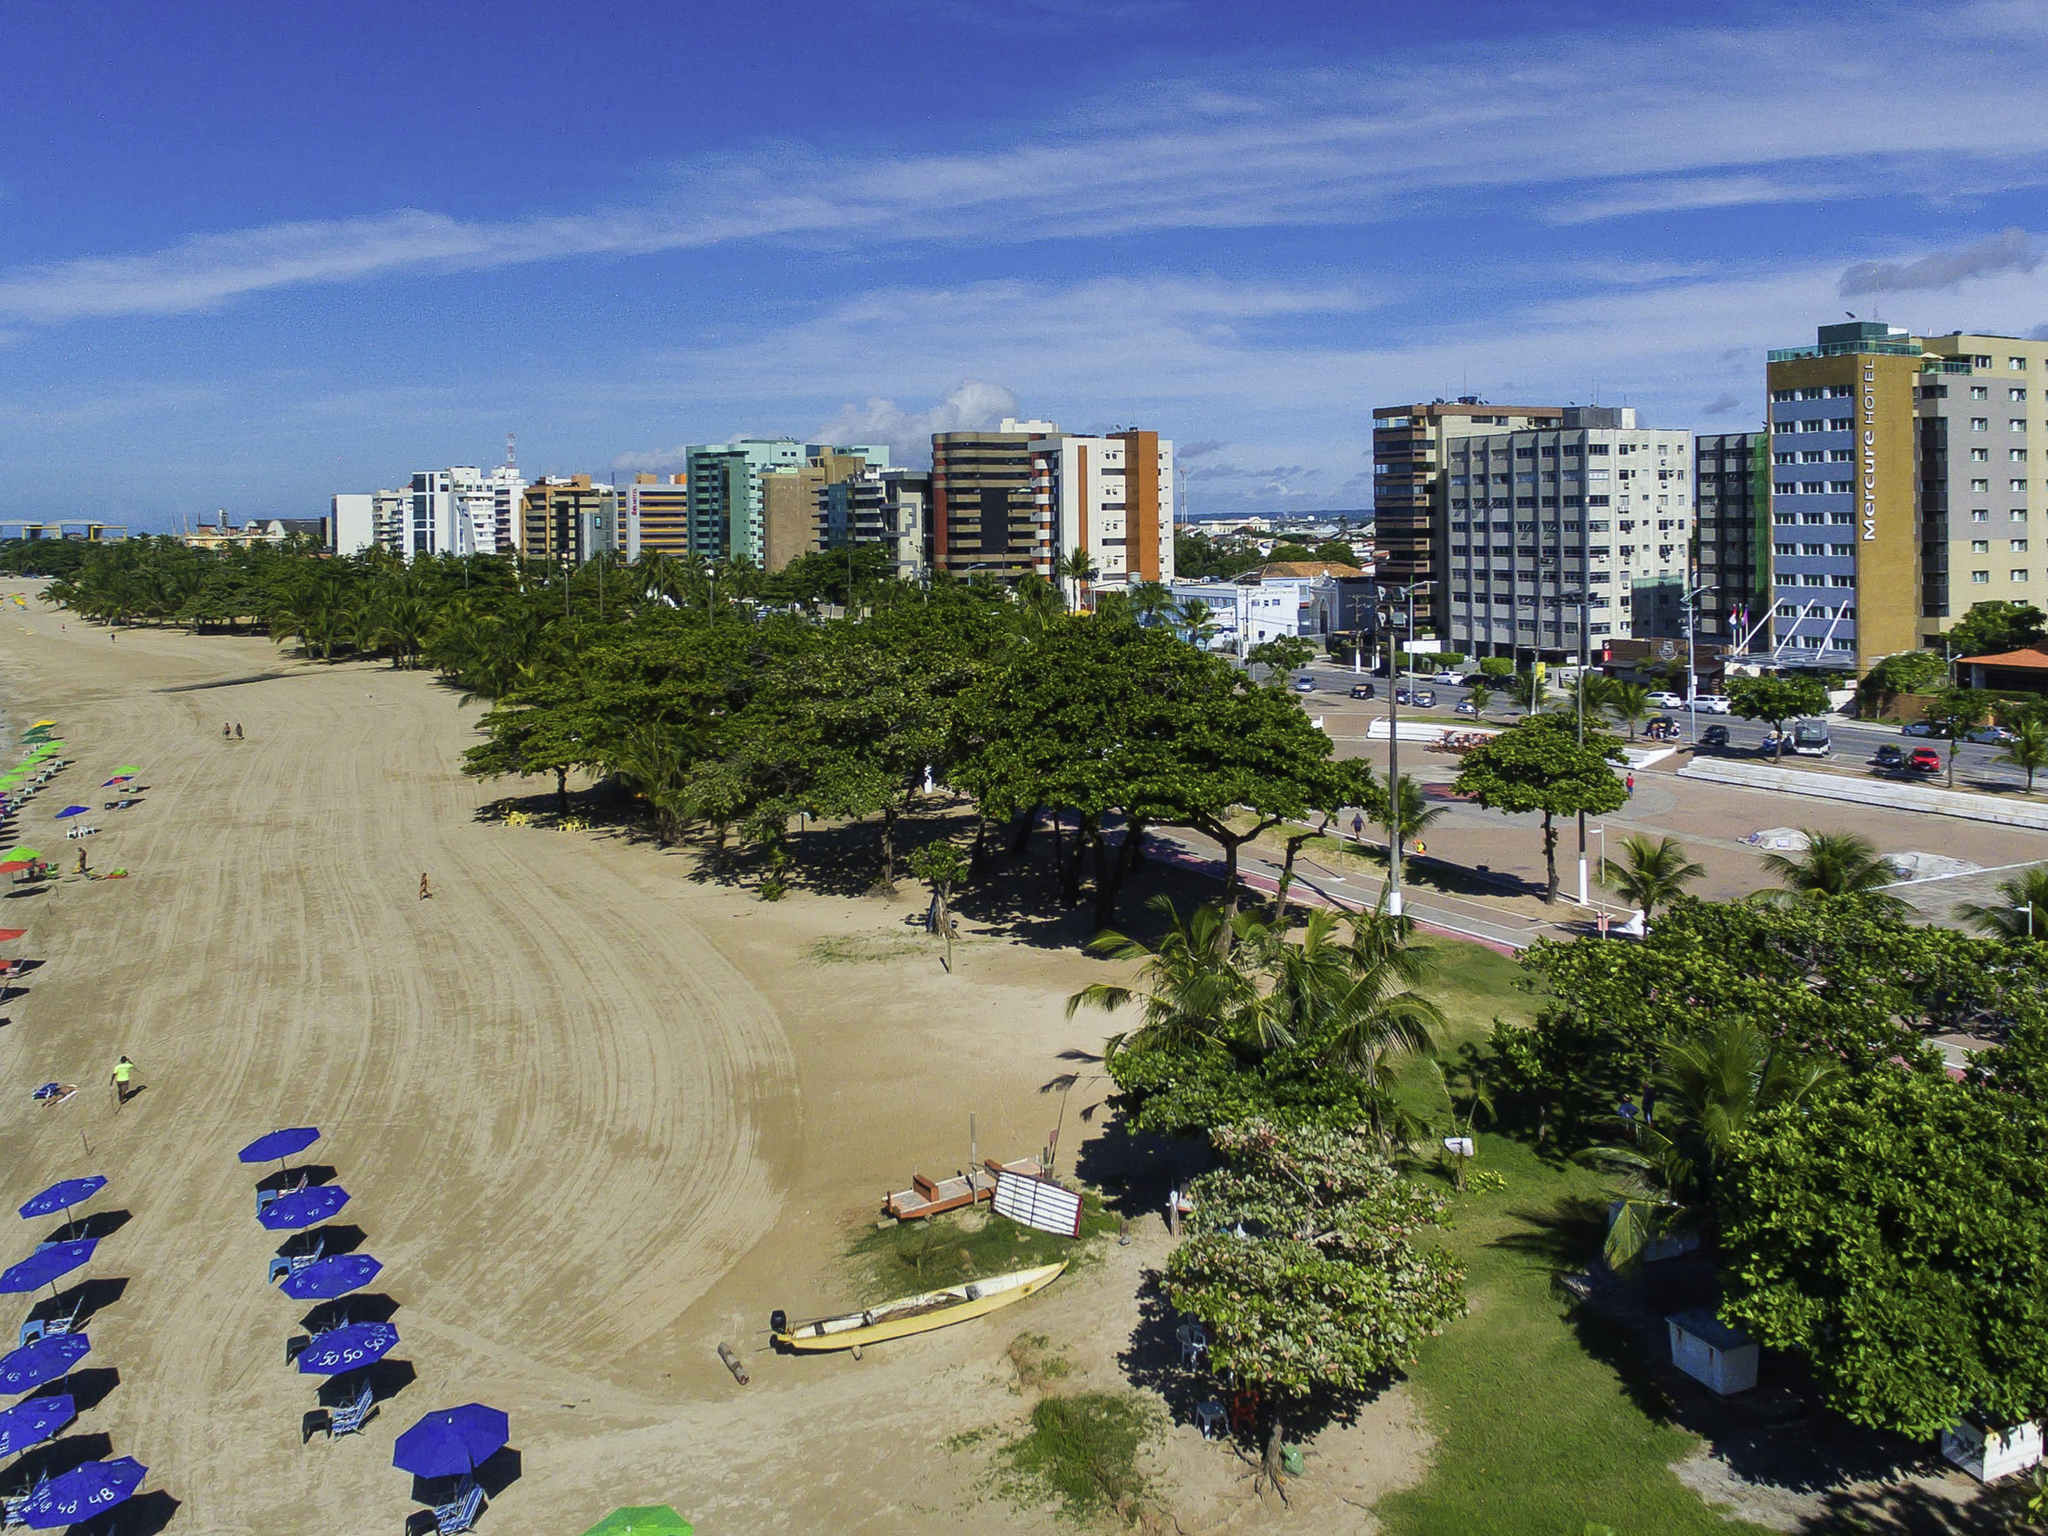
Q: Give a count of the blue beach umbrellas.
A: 11